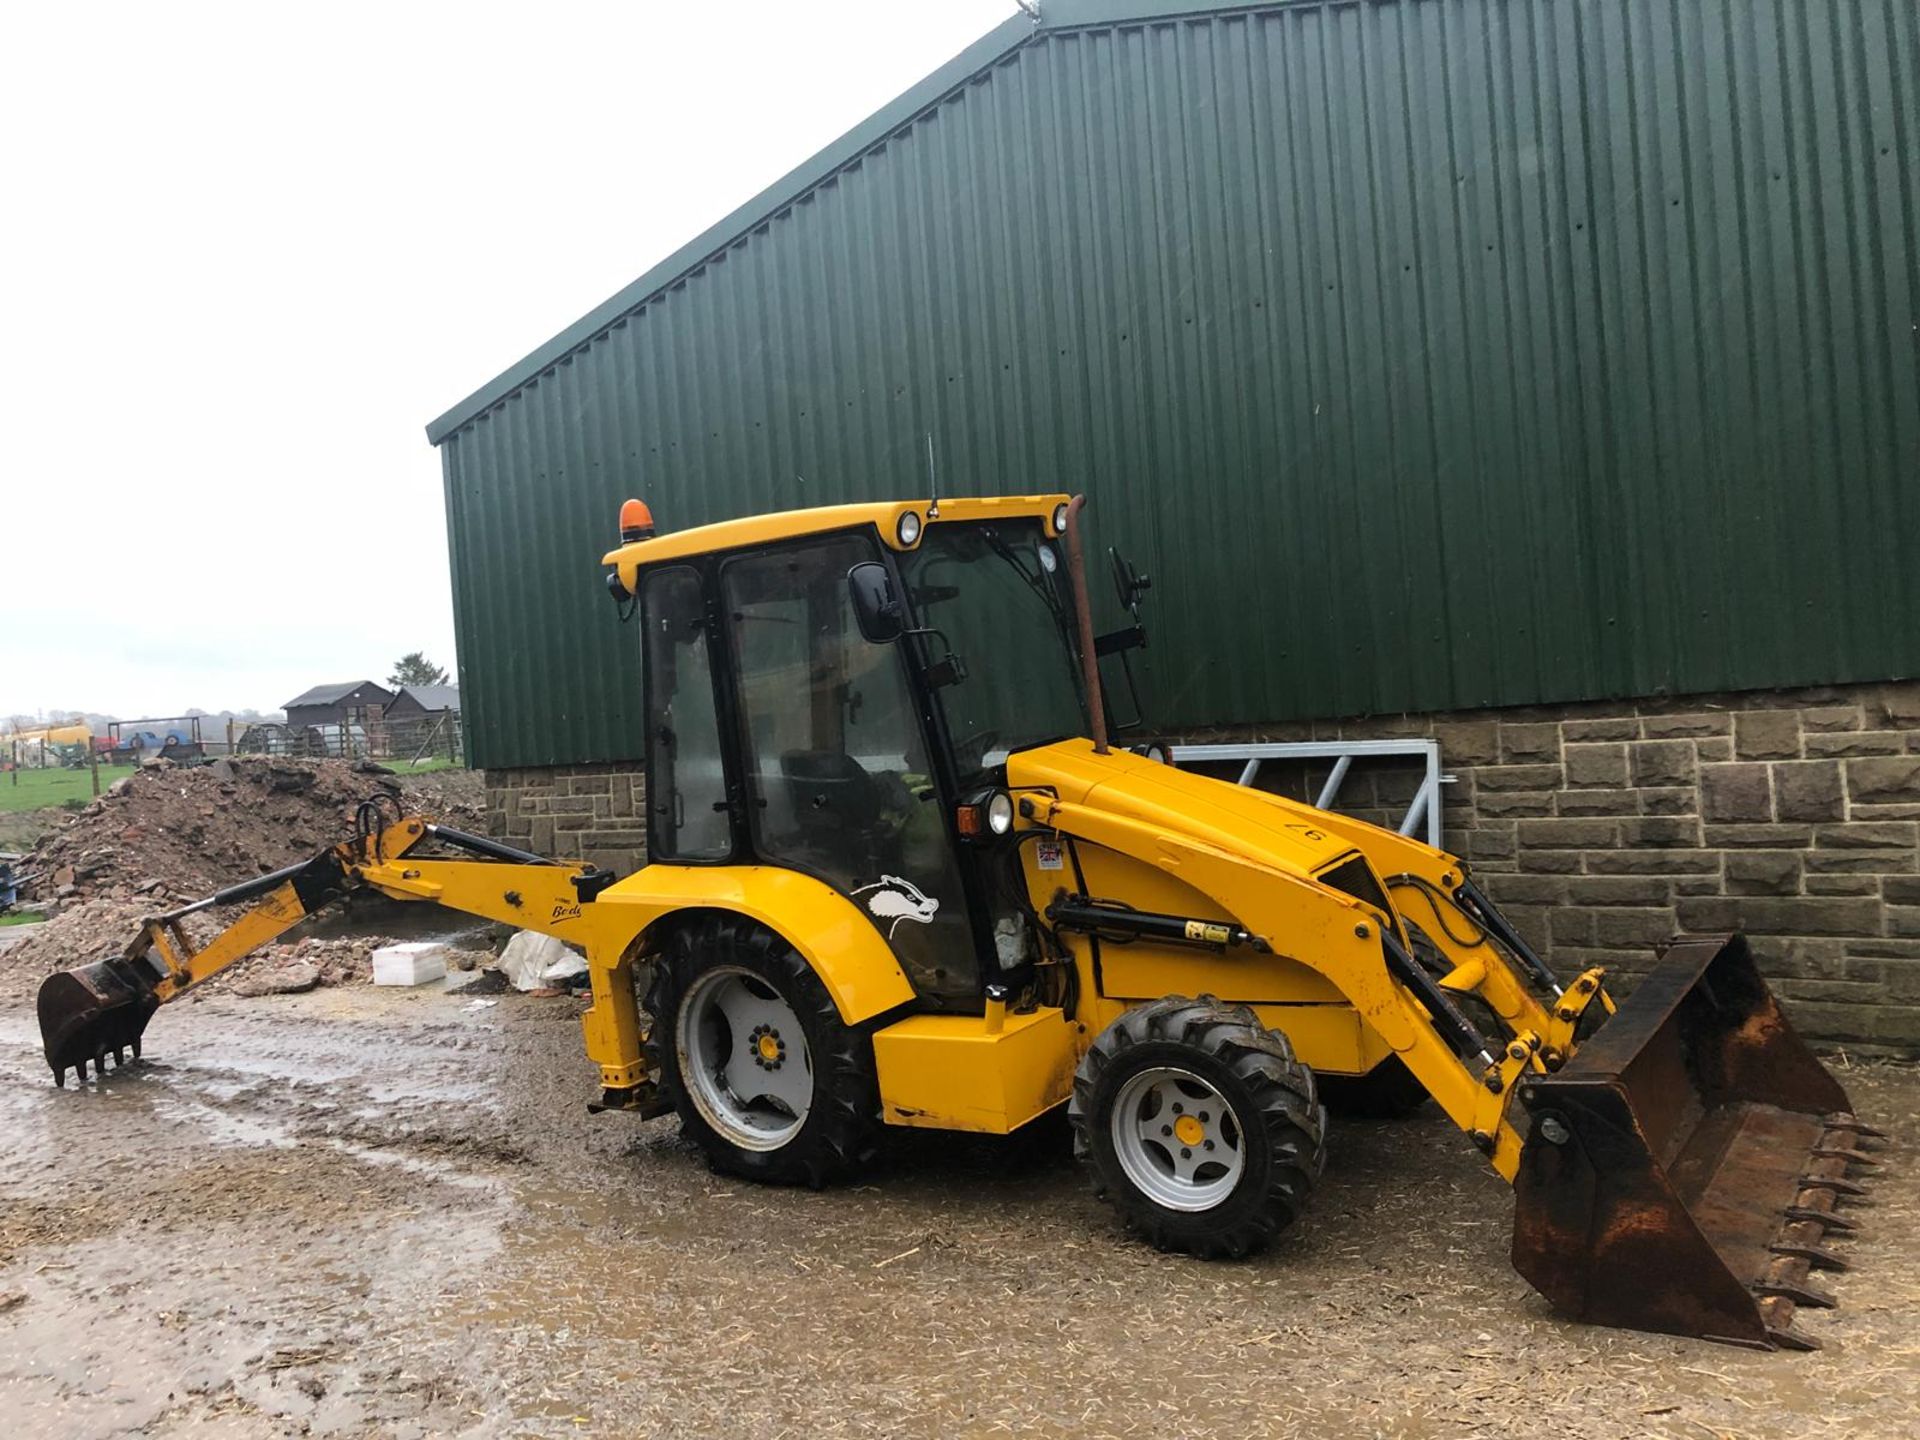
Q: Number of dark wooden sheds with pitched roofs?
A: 2